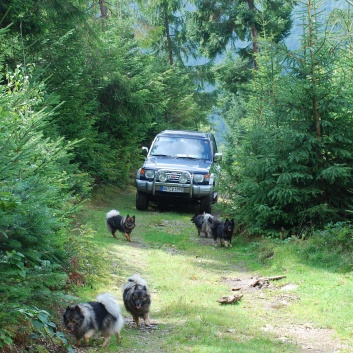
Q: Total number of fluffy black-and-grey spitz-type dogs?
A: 5